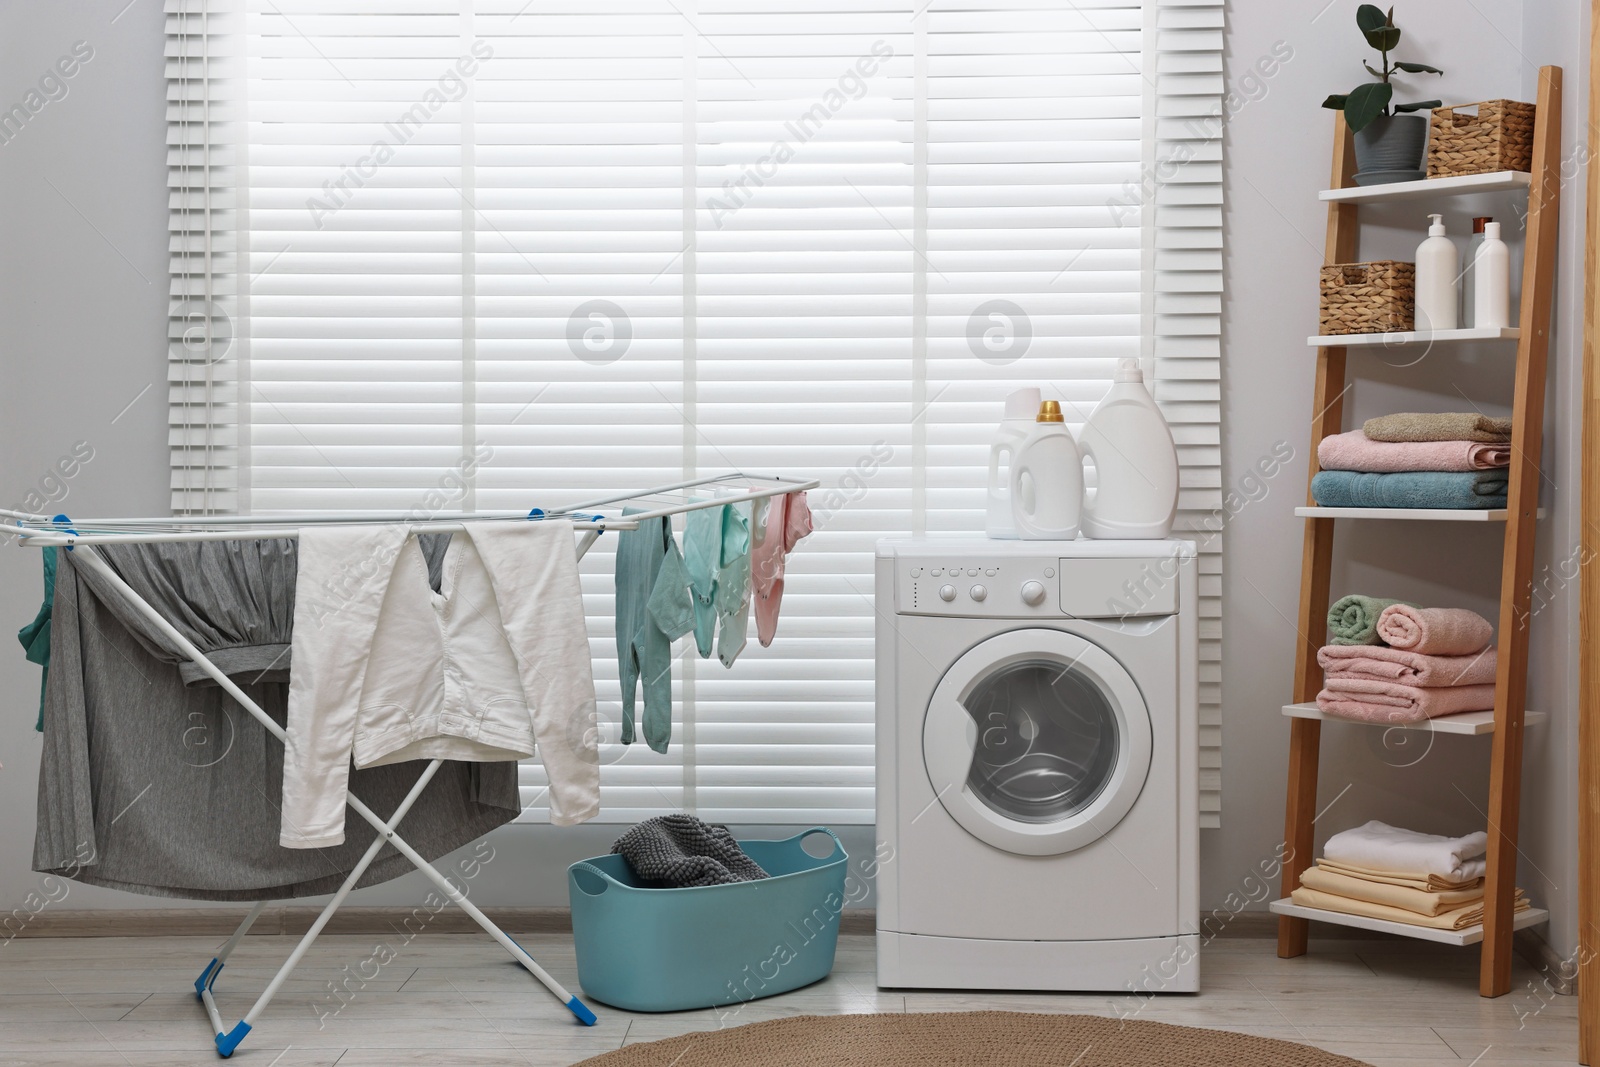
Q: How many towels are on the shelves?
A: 7